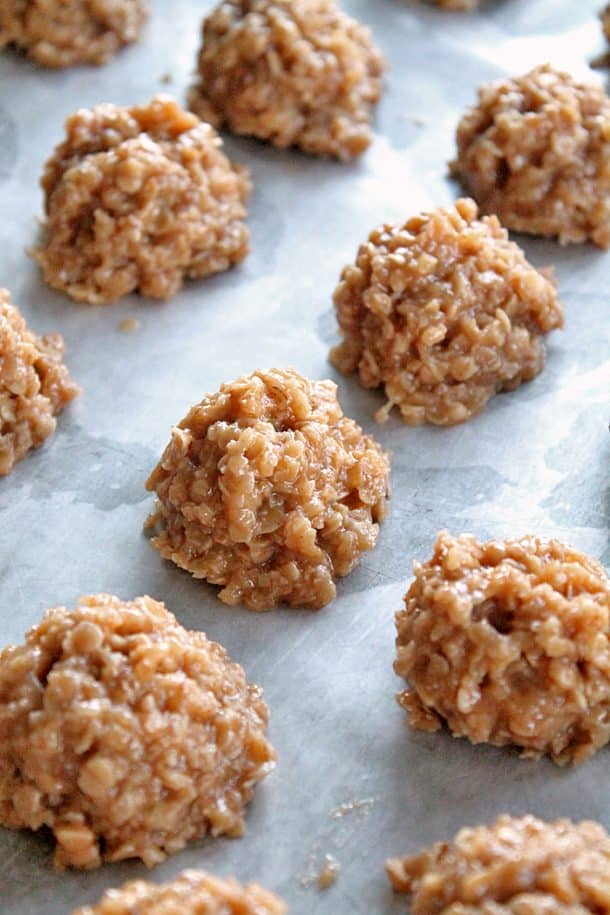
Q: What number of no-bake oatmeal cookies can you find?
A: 13